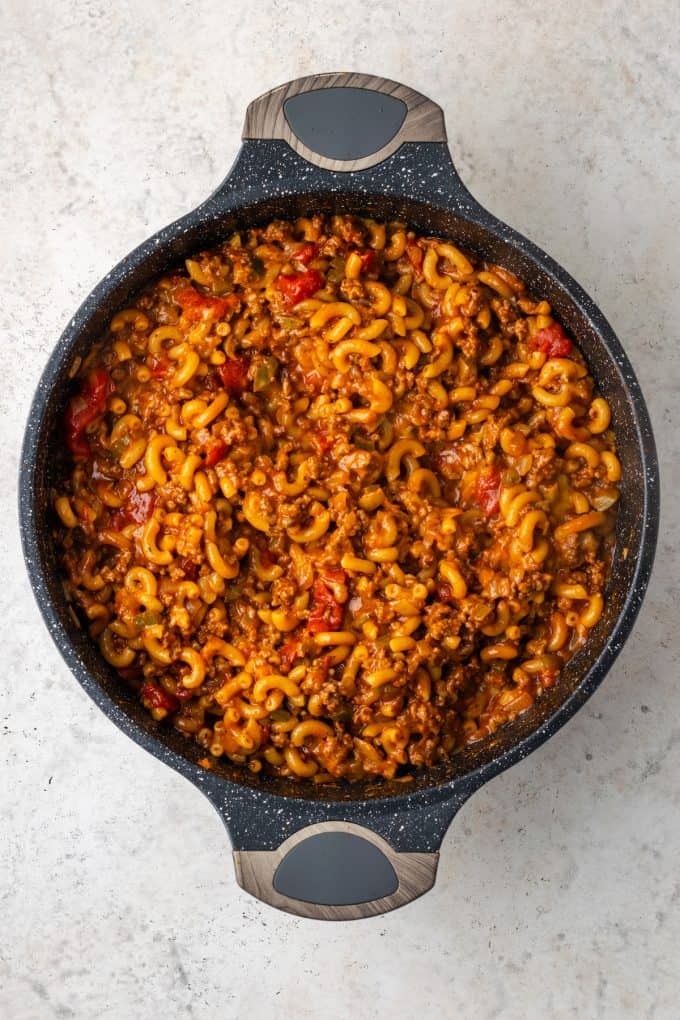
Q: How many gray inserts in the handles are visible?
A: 2